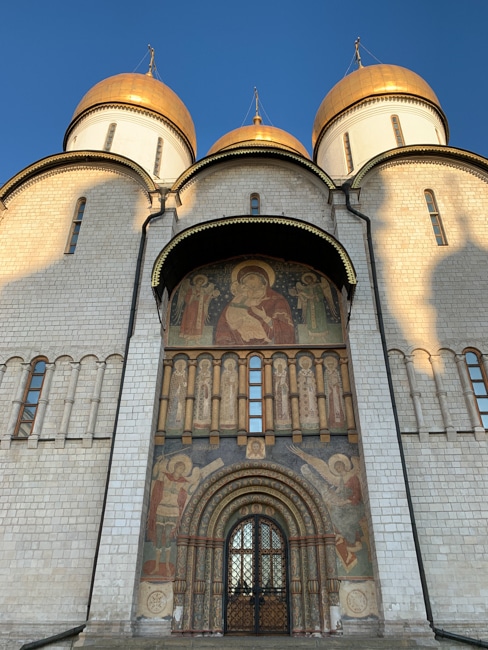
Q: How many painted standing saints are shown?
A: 6